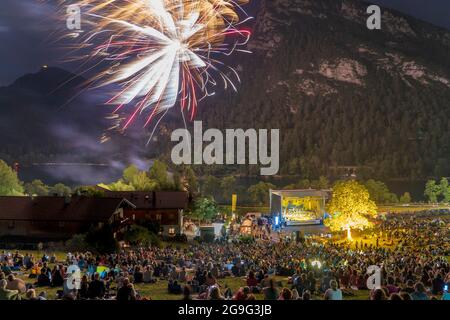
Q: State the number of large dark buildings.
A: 2